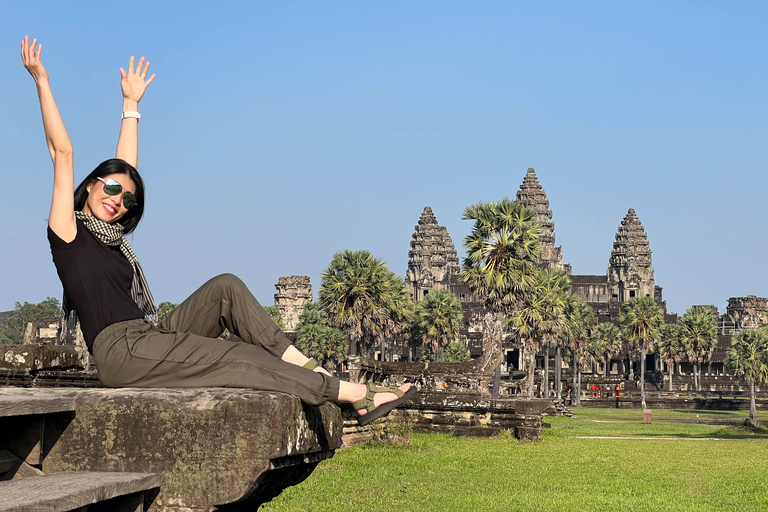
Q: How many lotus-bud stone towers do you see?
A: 3